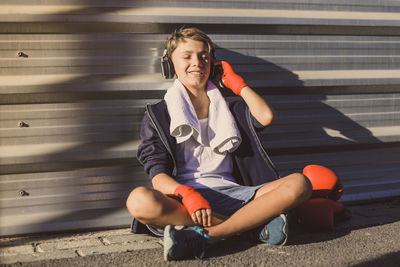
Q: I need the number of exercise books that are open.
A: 0